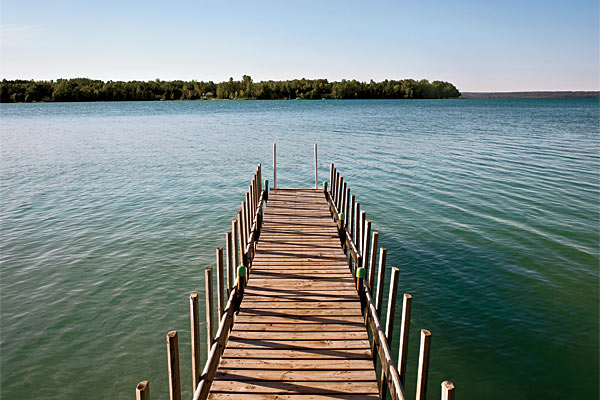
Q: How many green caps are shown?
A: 5